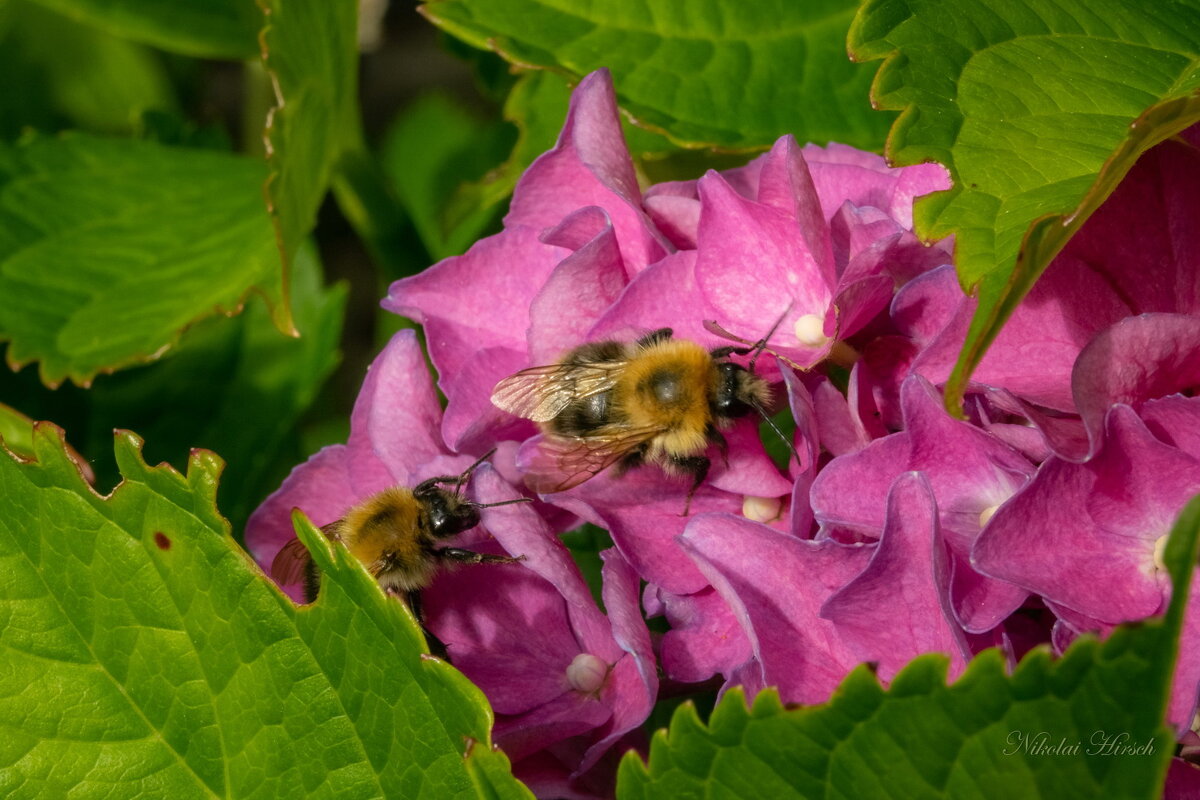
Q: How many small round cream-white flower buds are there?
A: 5